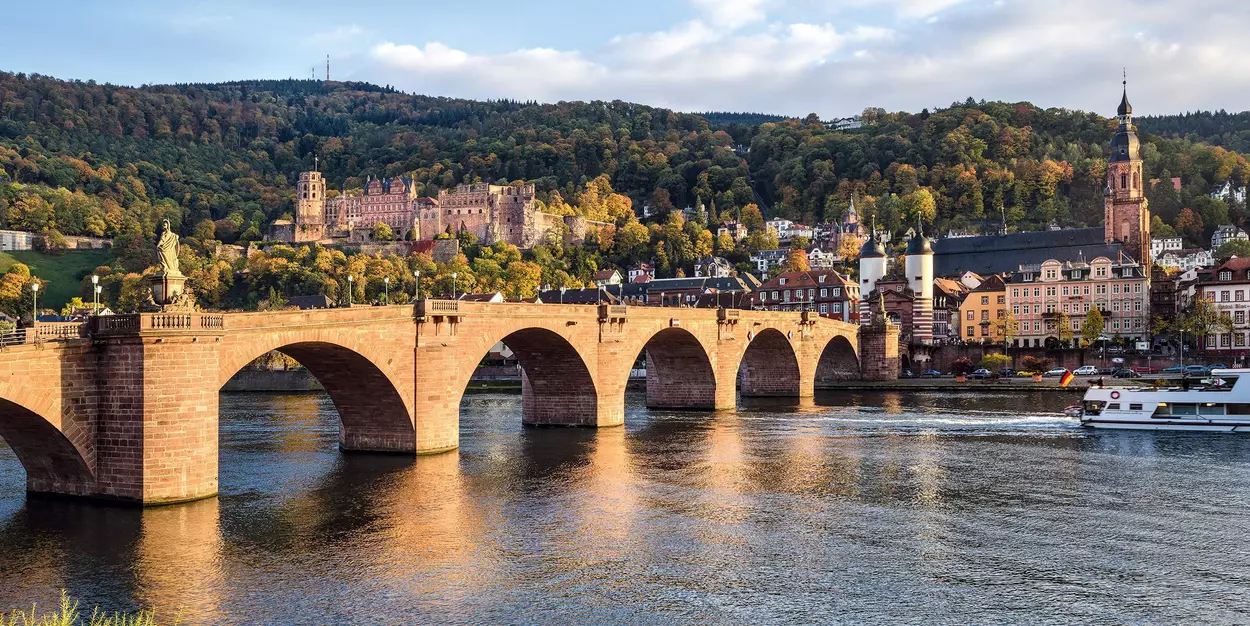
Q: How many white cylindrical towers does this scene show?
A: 2